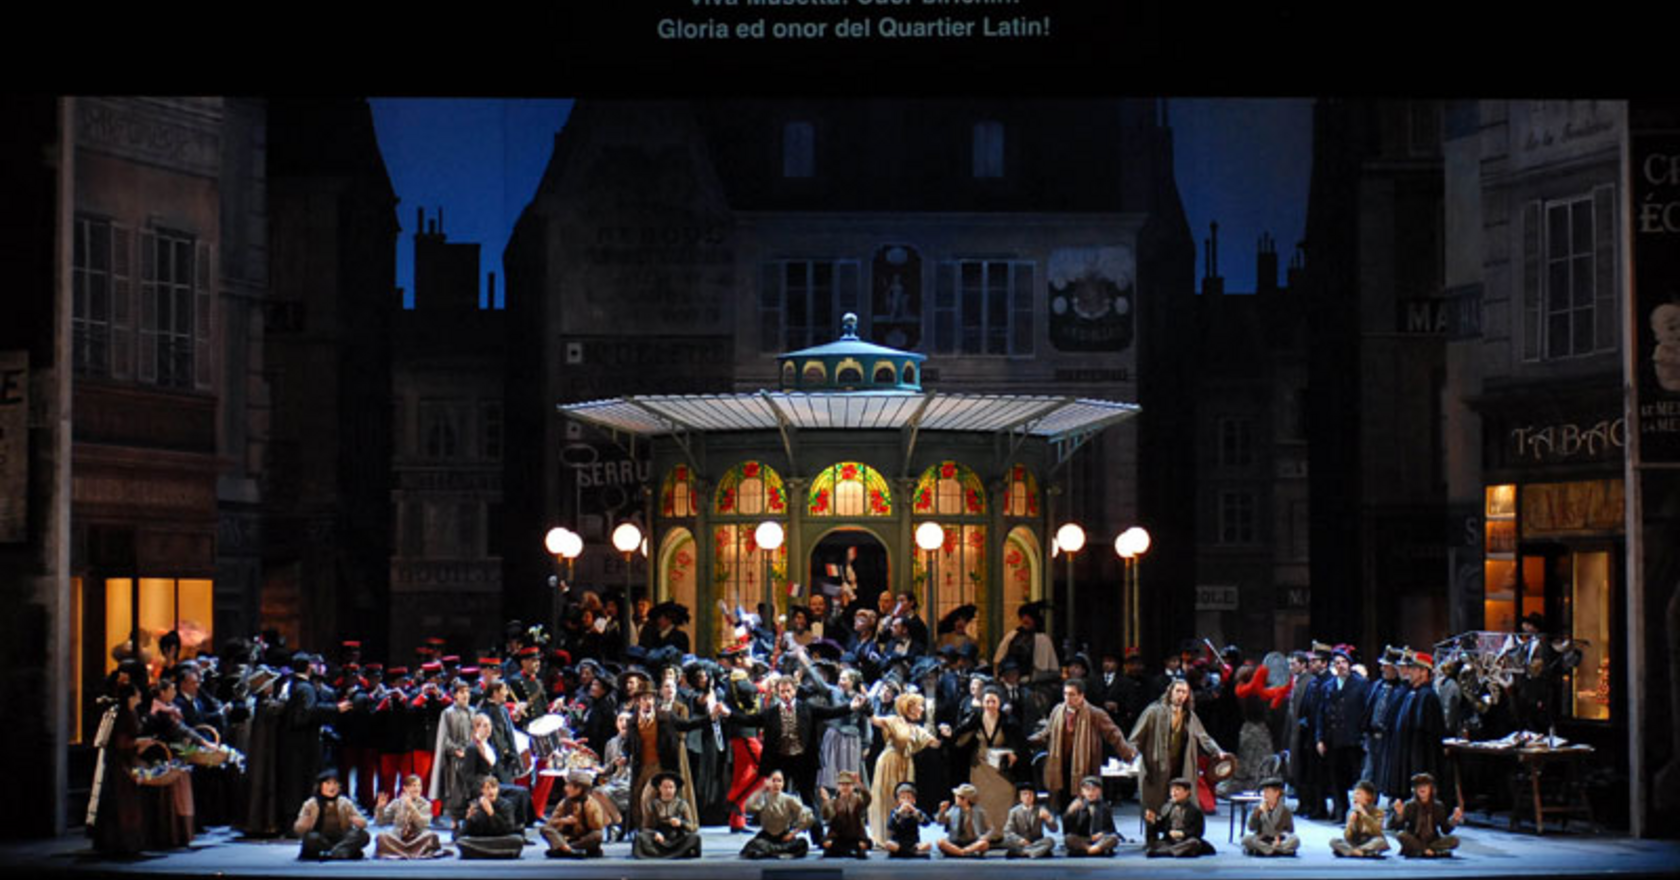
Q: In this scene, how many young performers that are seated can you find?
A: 15